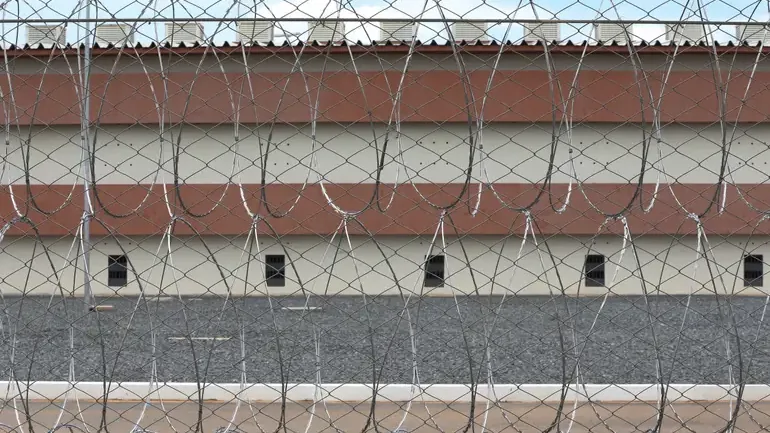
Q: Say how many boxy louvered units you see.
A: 11